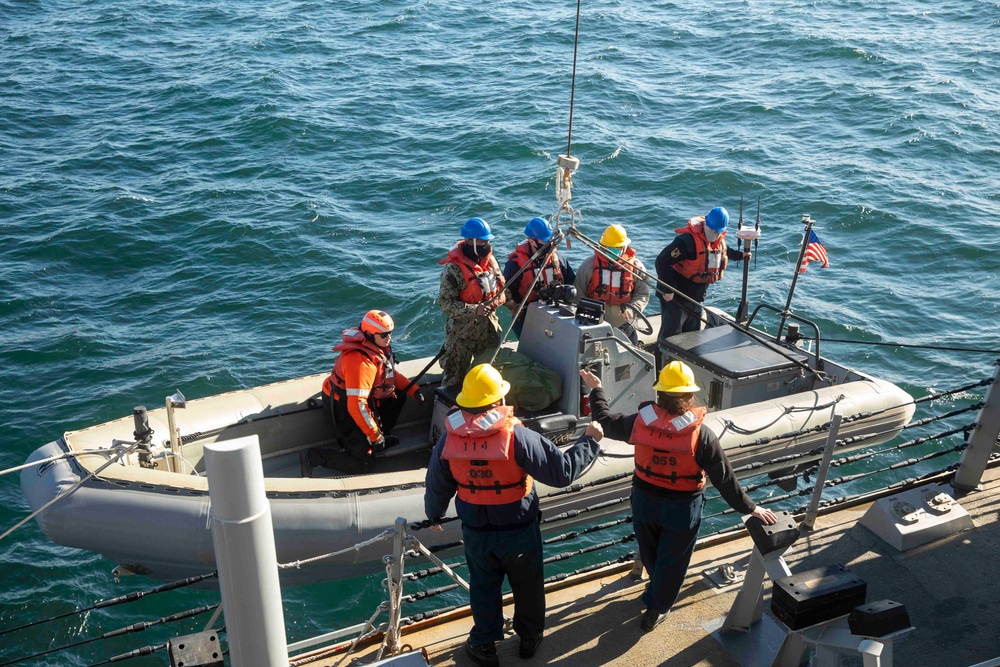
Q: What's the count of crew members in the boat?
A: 5